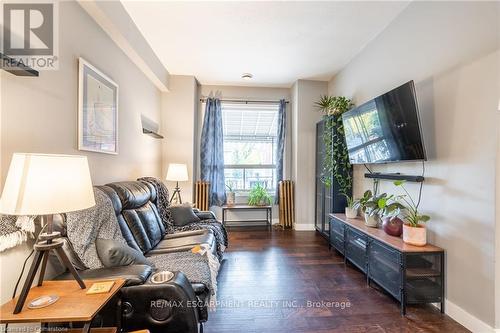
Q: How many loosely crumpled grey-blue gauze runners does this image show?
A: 0